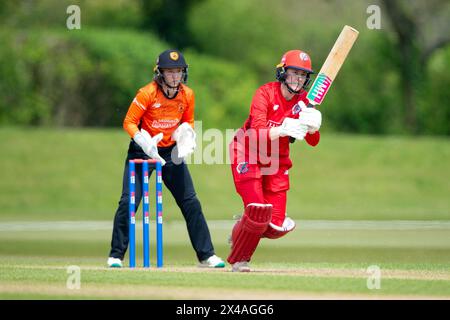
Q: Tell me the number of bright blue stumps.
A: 3